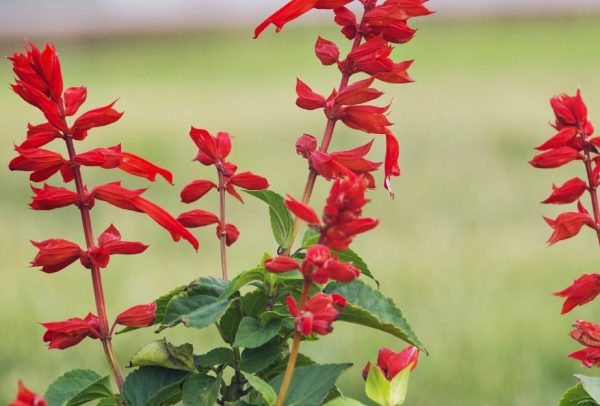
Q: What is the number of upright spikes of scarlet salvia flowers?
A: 5